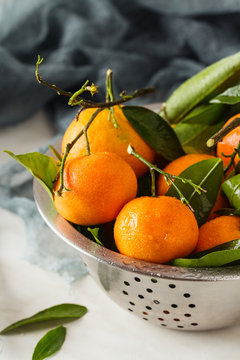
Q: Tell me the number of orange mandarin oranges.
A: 6